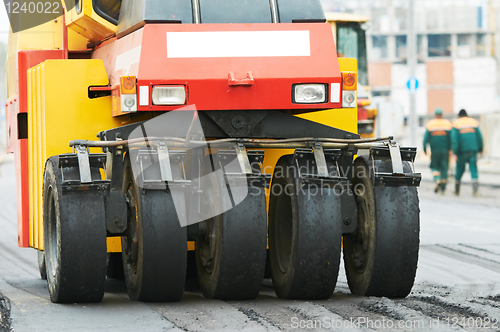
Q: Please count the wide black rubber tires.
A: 5